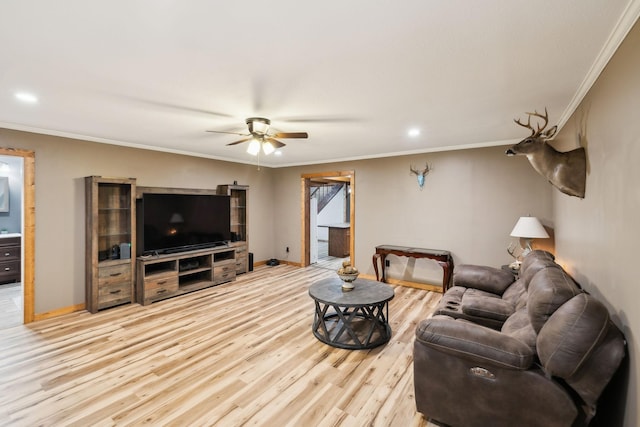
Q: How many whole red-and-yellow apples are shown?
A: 0